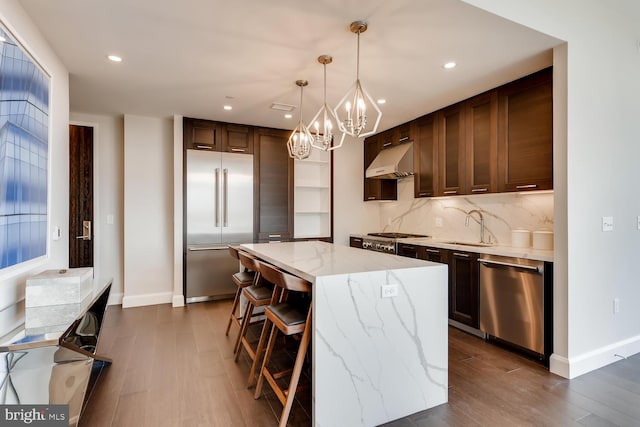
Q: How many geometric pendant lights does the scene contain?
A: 3